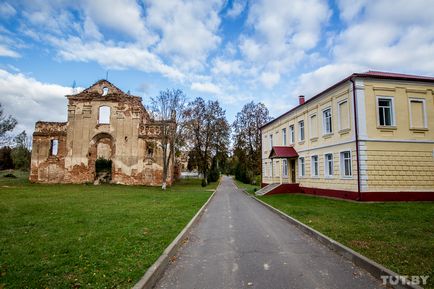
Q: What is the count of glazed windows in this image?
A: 11